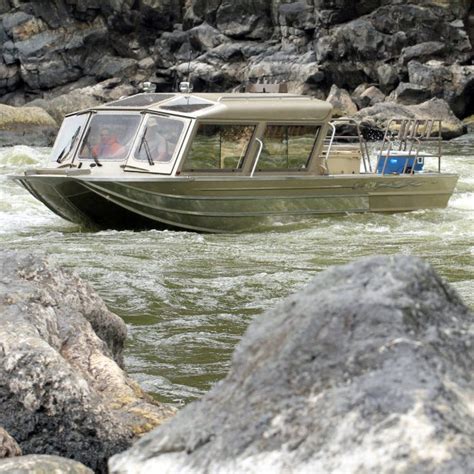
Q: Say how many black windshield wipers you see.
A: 3